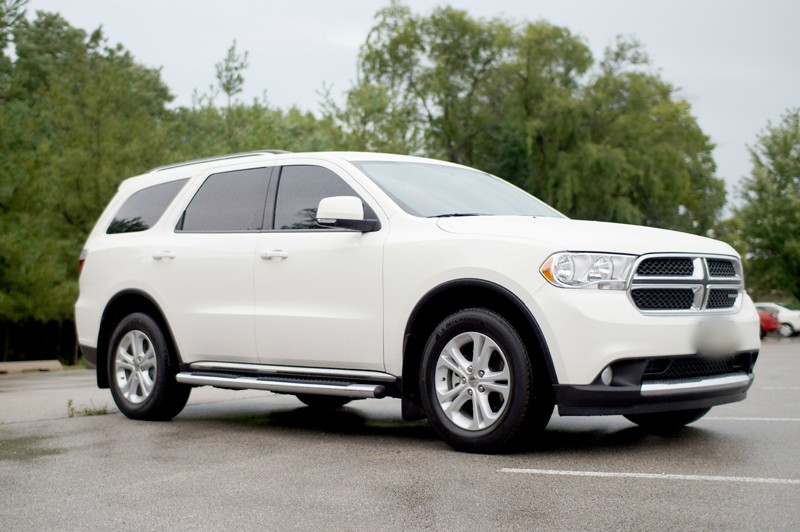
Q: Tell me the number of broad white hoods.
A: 1